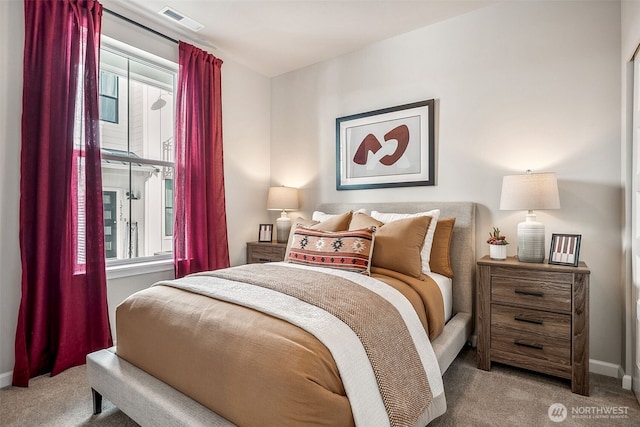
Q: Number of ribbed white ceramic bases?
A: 2